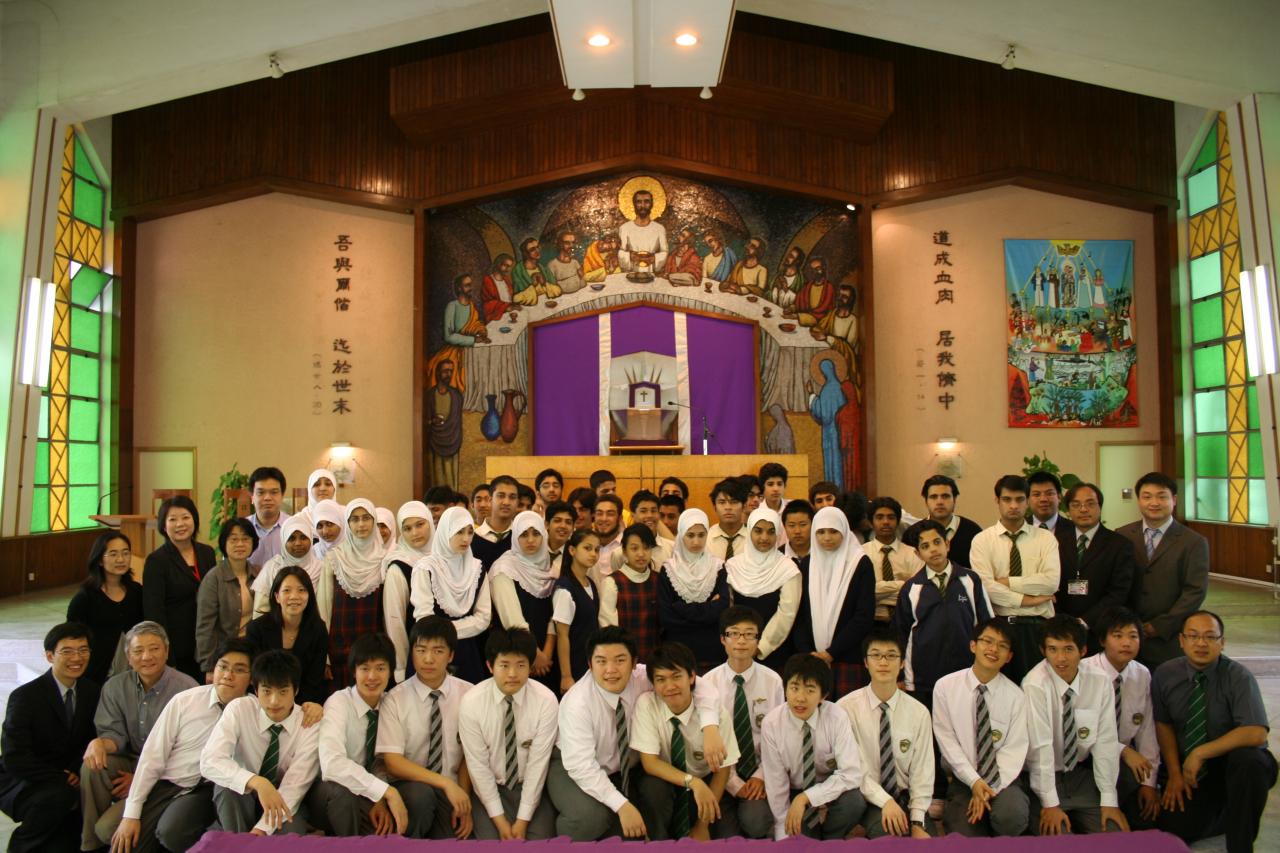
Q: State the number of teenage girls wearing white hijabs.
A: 11